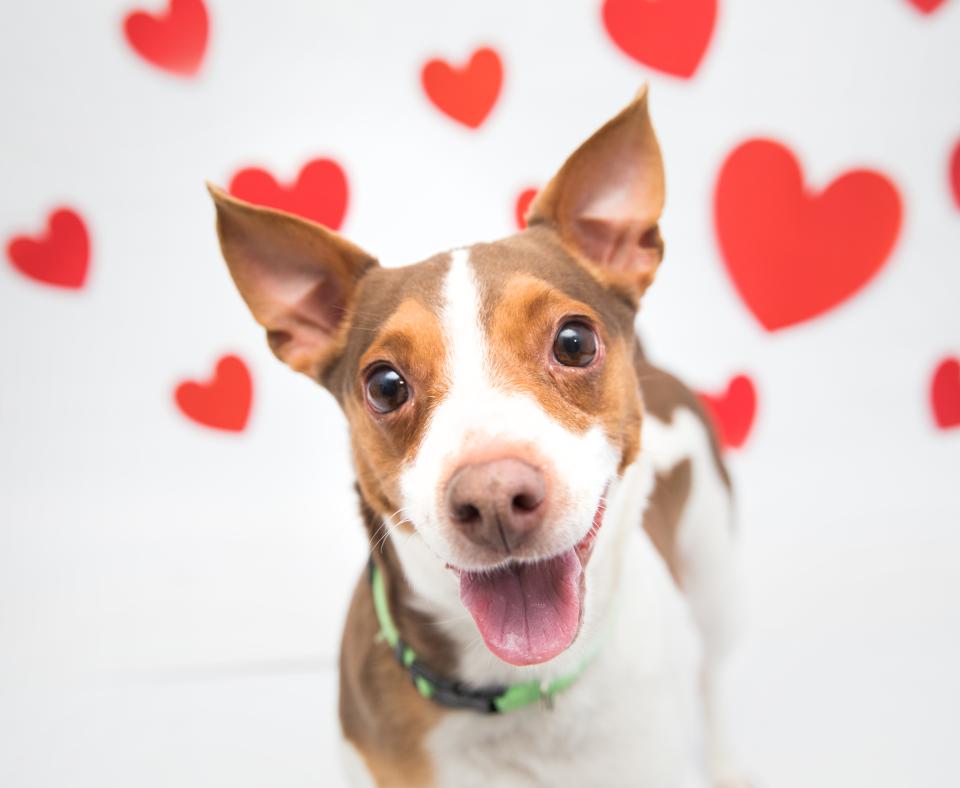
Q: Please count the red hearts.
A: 12